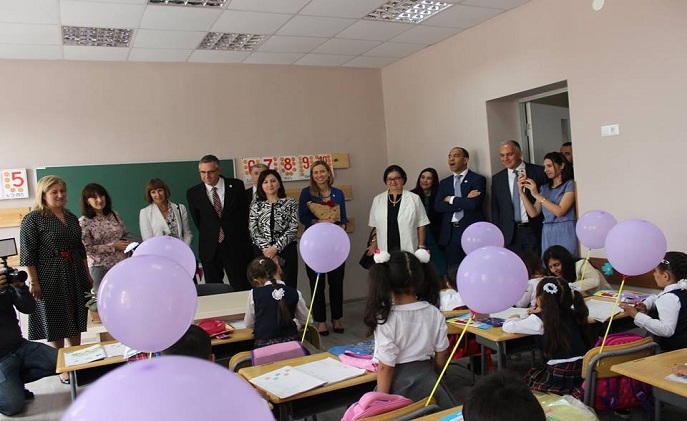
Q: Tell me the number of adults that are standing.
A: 13